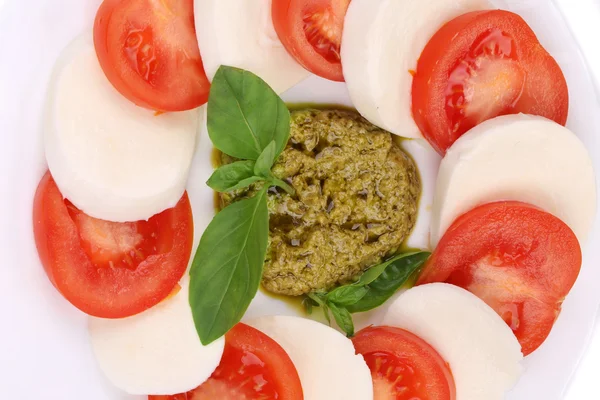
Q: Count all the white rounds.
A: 7